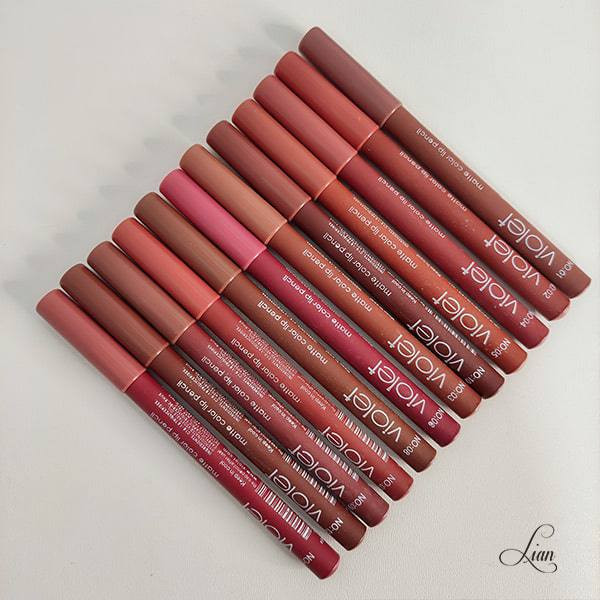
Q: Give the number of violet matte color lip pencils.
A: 12